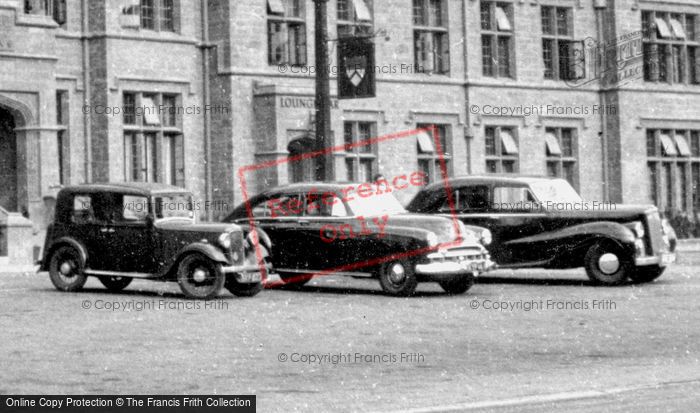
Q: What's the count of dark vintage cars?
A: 3